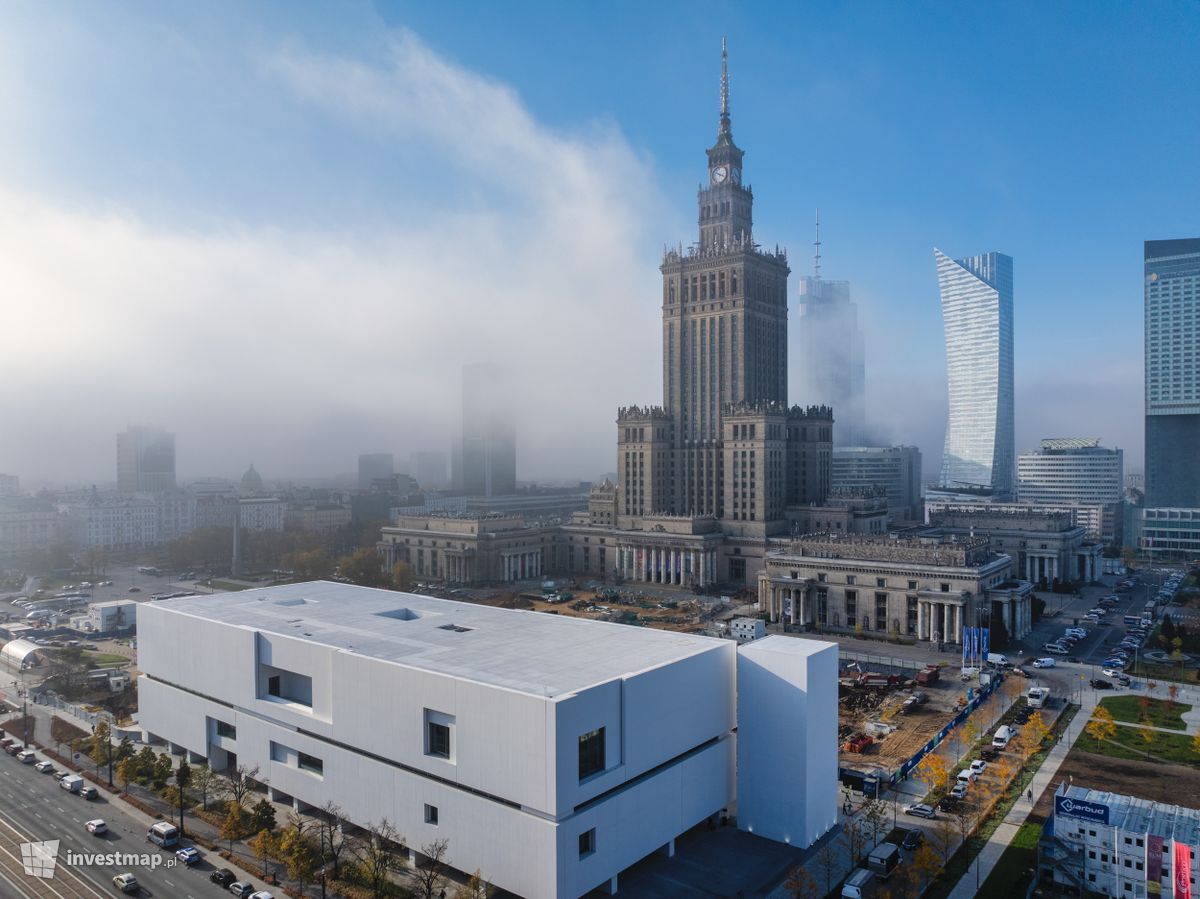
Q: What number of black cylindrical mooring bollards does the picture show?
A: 0